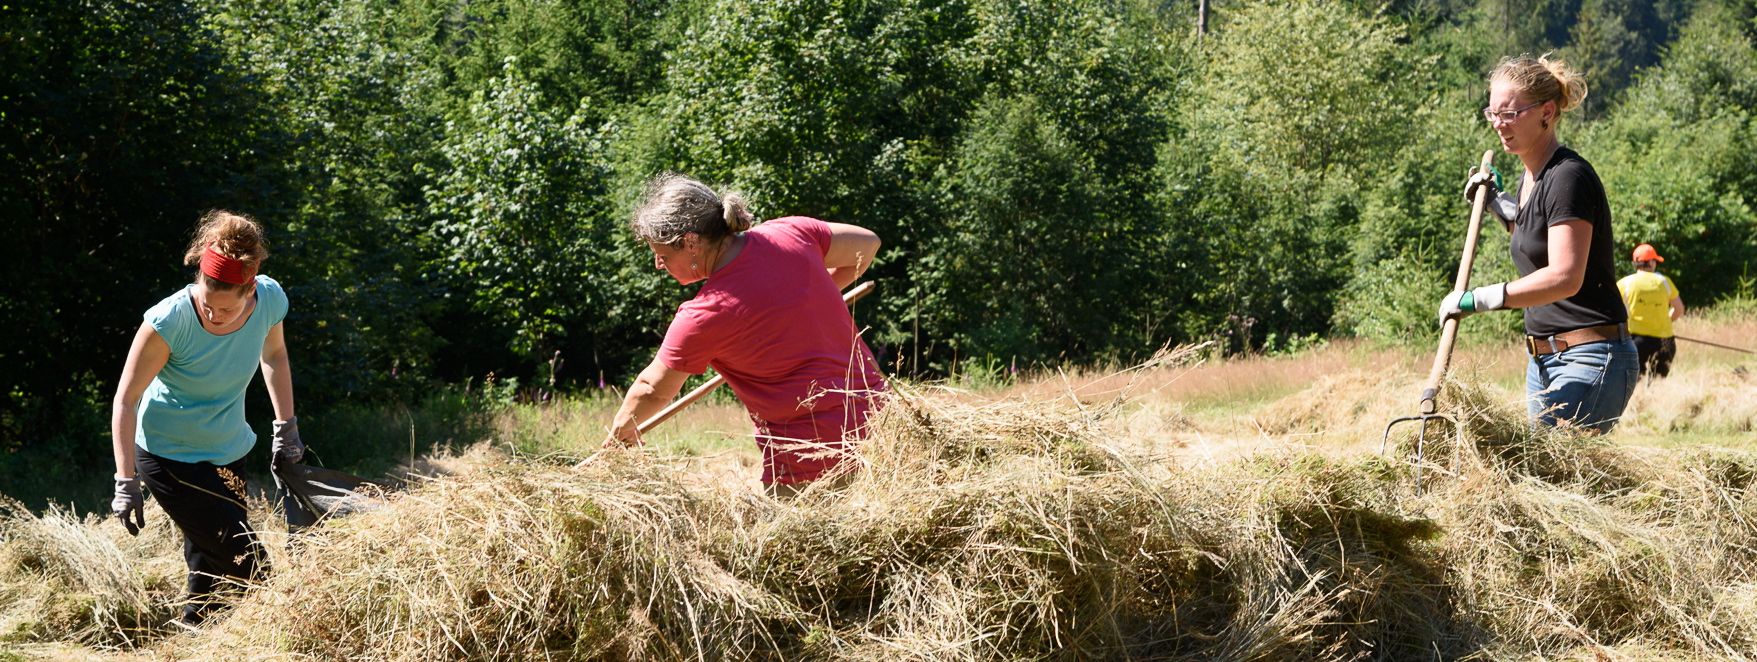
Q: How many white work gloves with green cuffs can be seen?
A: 2